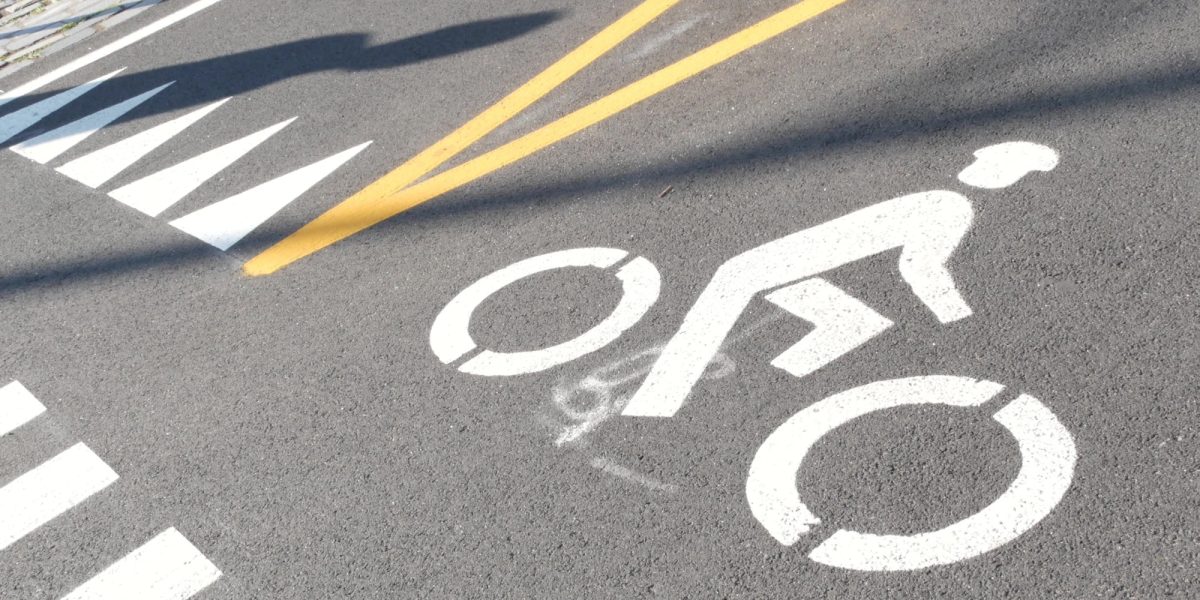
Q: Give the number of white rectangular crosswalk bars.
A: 3